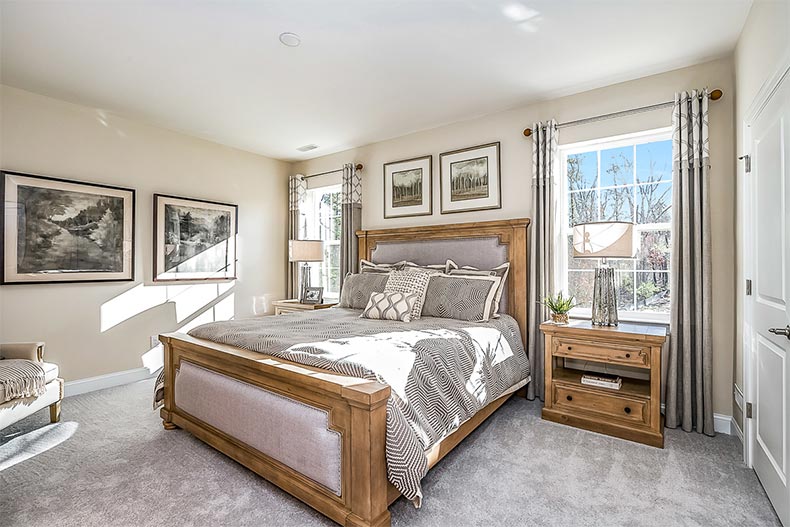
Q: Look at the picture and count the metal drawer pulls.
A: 4